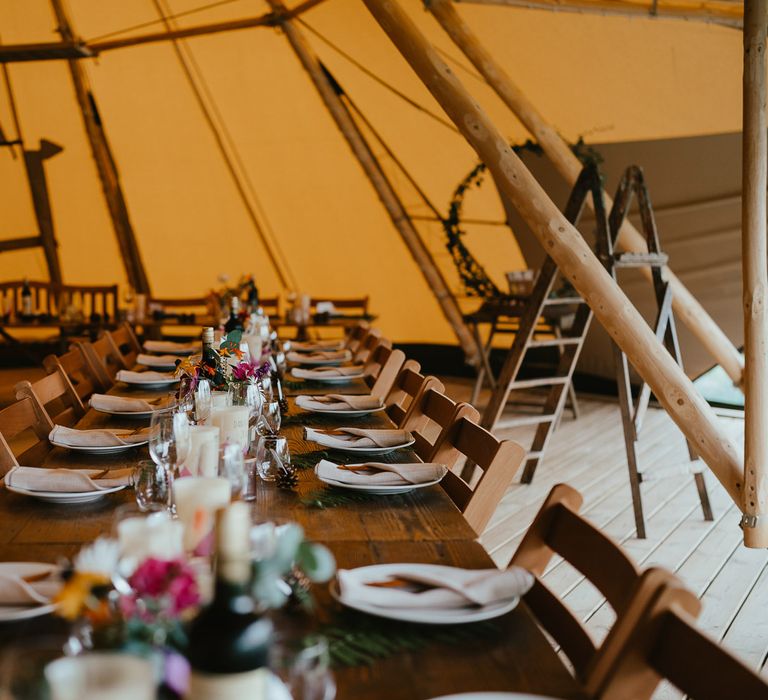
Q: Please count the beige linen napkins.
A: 14